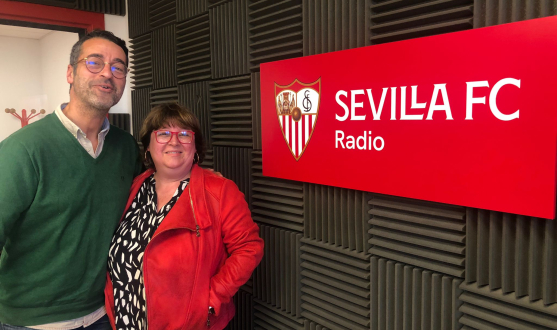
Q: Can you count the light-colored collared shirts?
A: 1